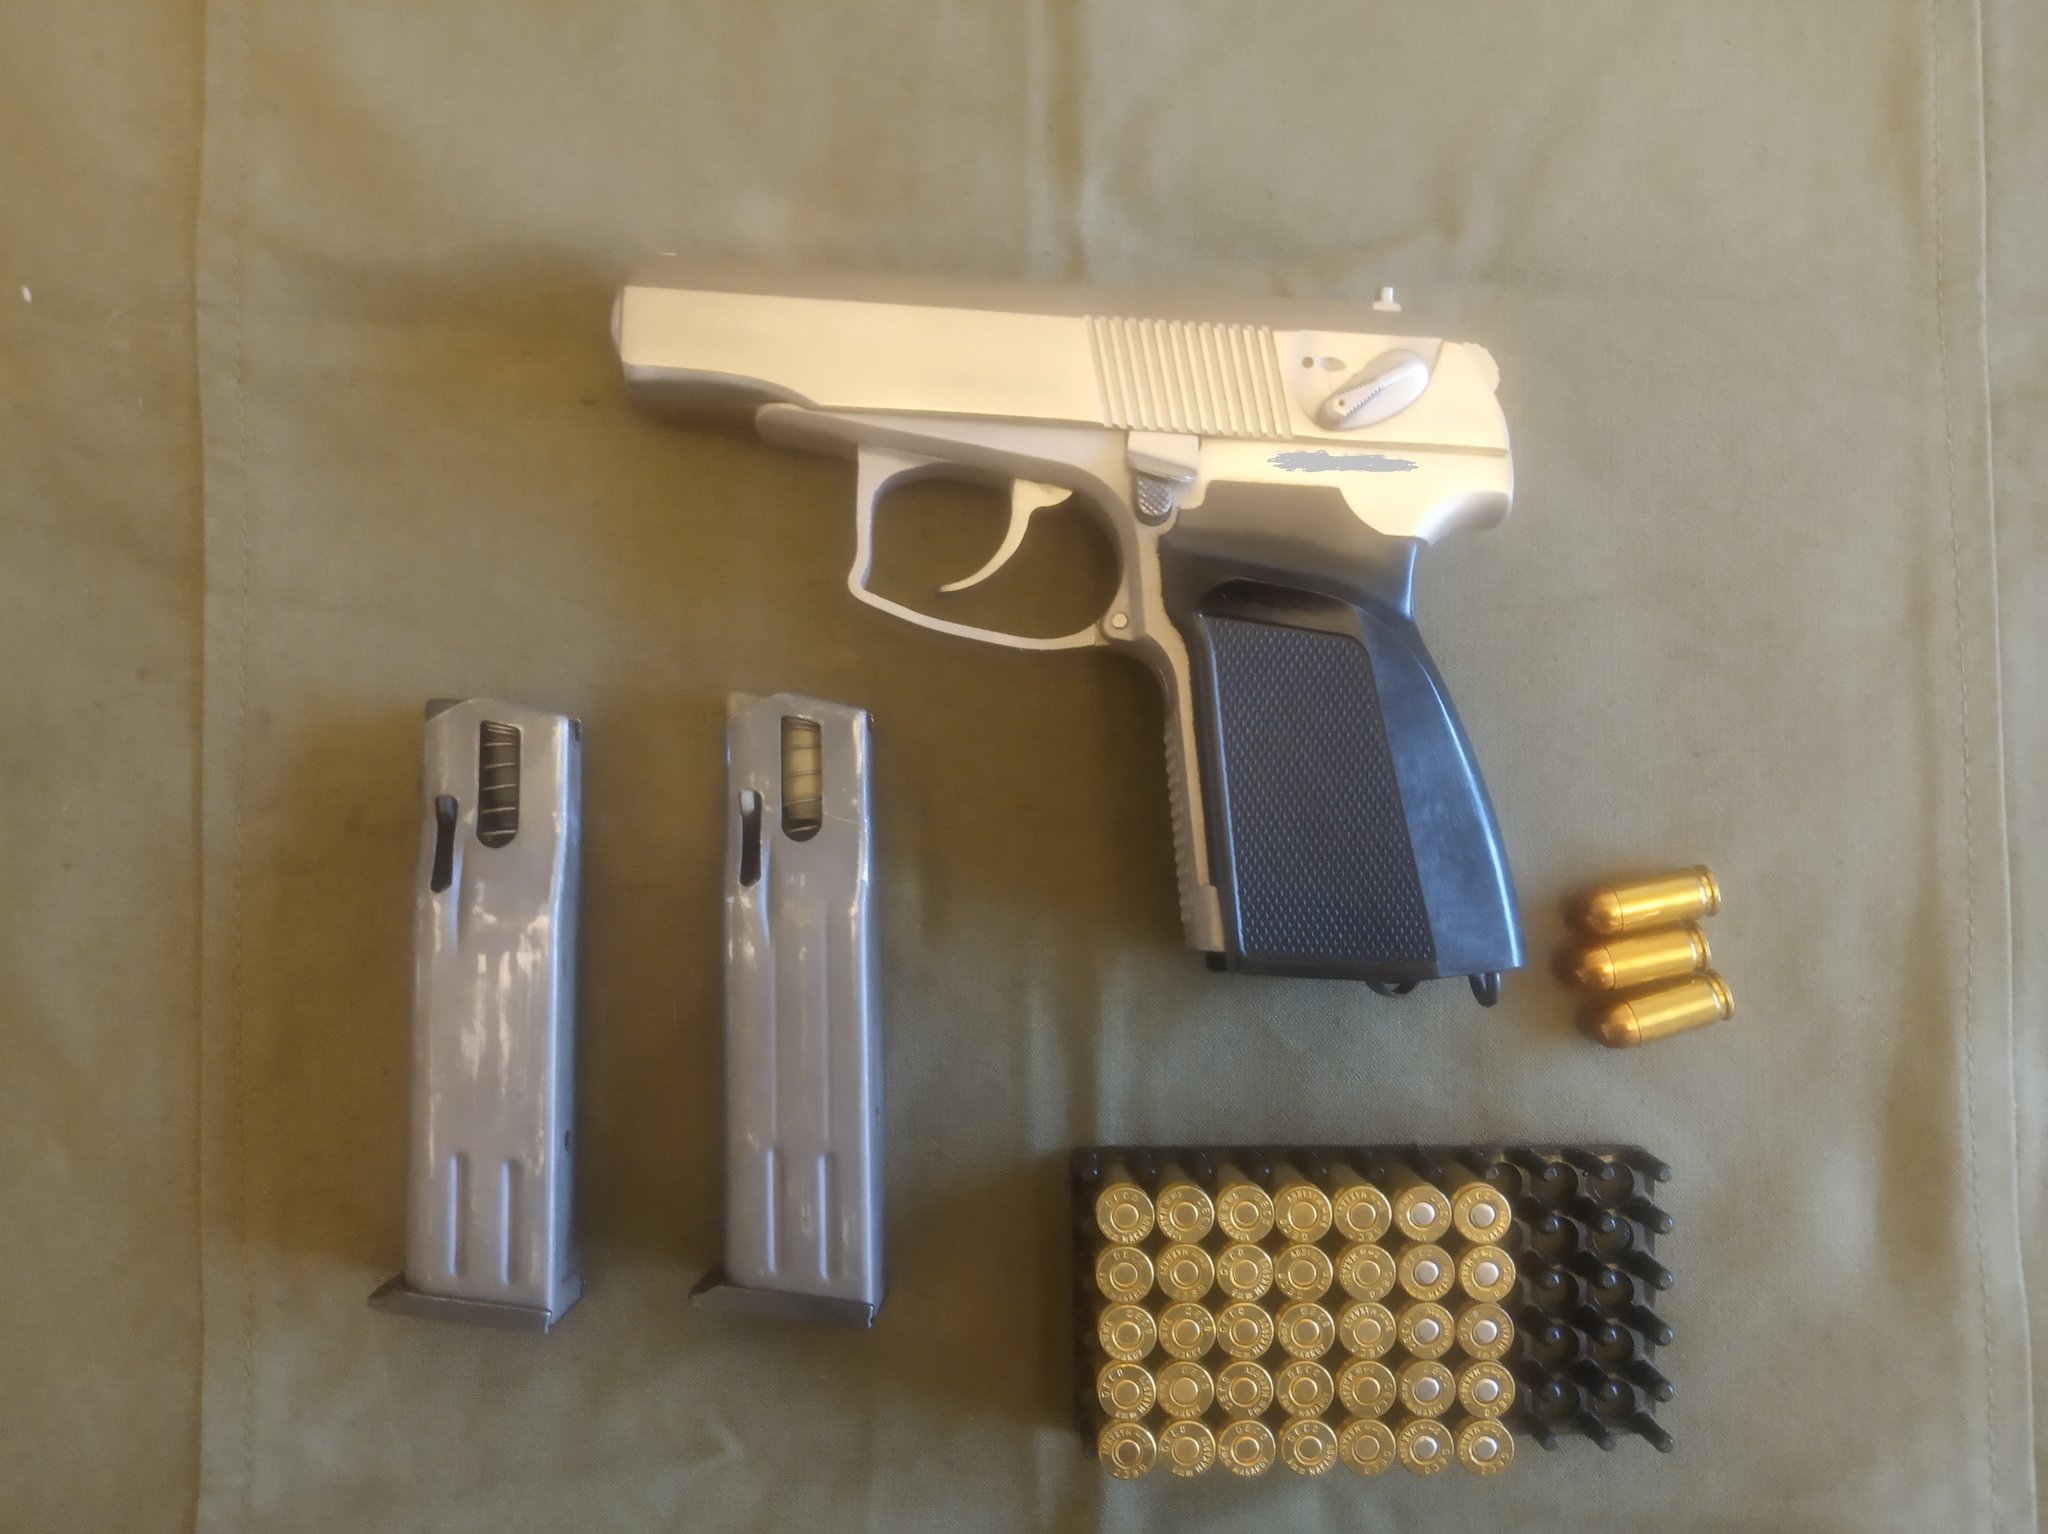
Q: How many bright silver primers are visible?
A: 10